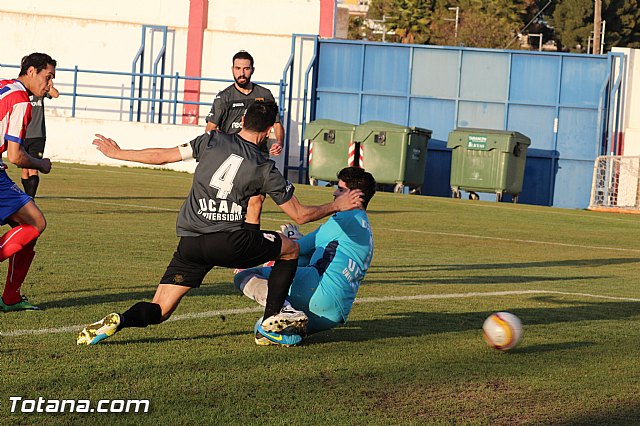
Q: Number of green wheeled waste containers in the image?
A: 3